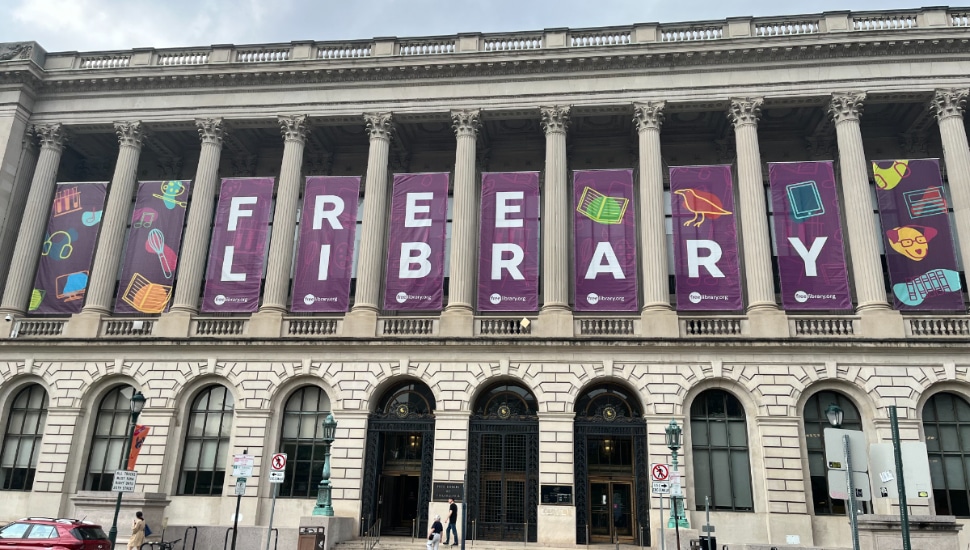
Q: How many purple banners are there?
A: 10